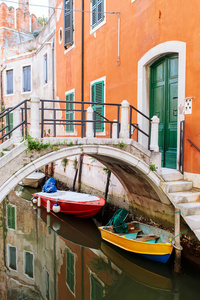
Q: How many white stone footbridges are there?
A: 1